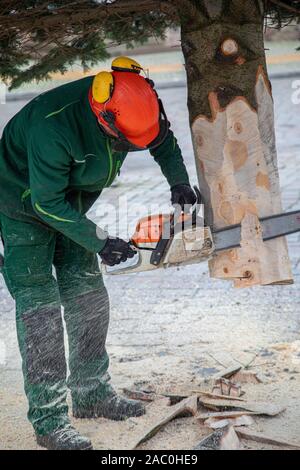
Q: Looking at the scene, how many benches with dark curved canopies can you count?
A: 0